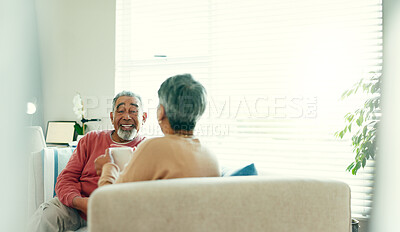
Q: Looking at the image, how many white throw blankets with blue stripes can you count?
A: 1